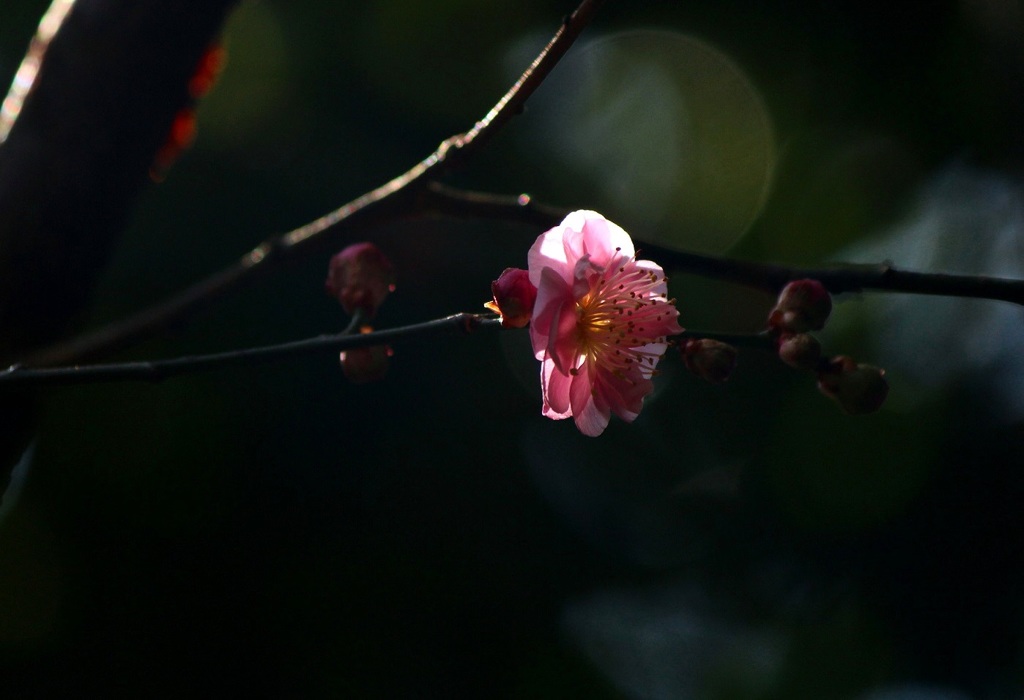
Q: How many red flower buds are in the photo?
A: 7